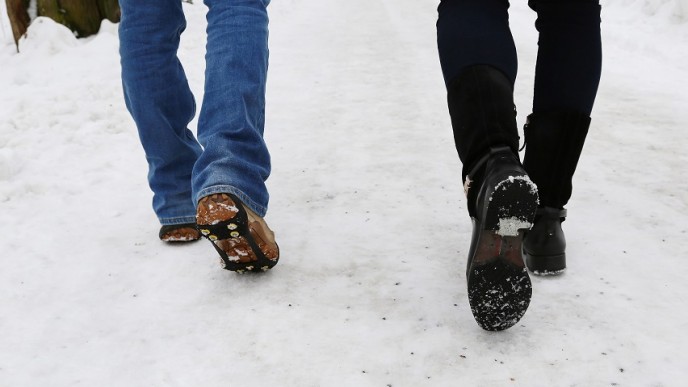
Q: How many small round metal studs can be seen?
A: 7